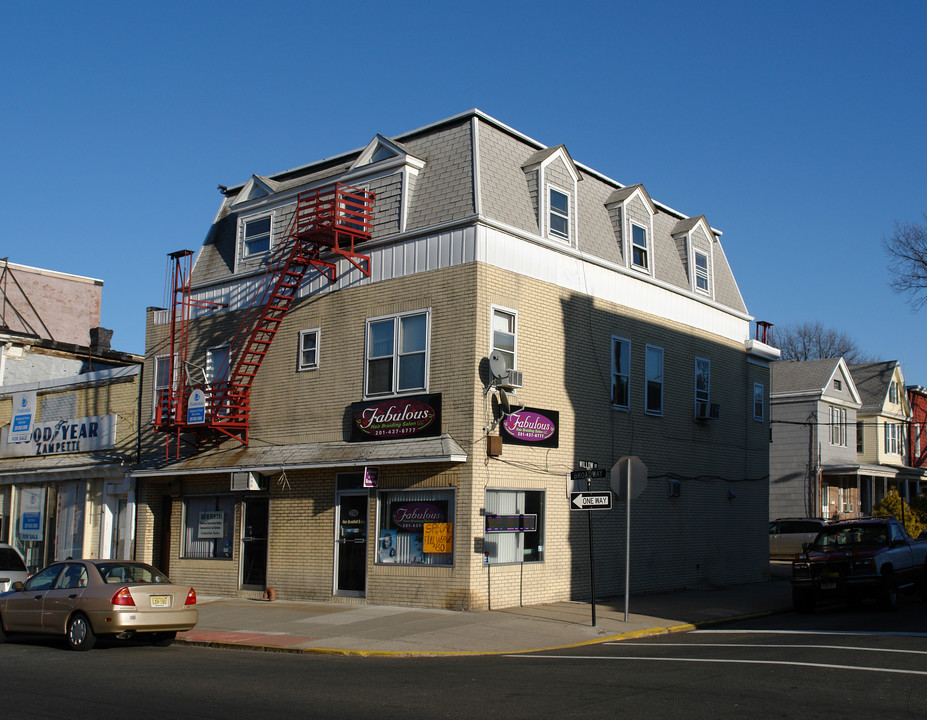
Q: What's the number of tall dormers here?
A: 3